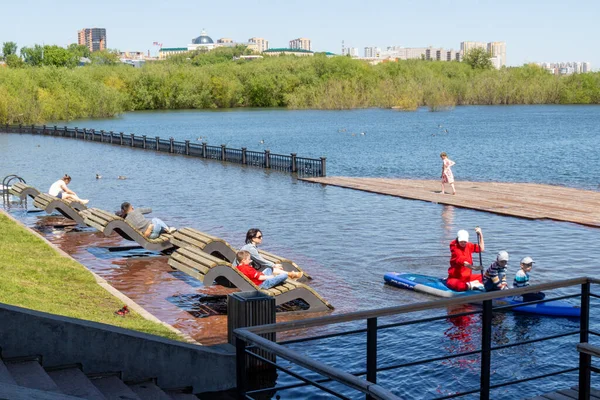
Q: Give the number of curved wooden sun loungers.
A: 5